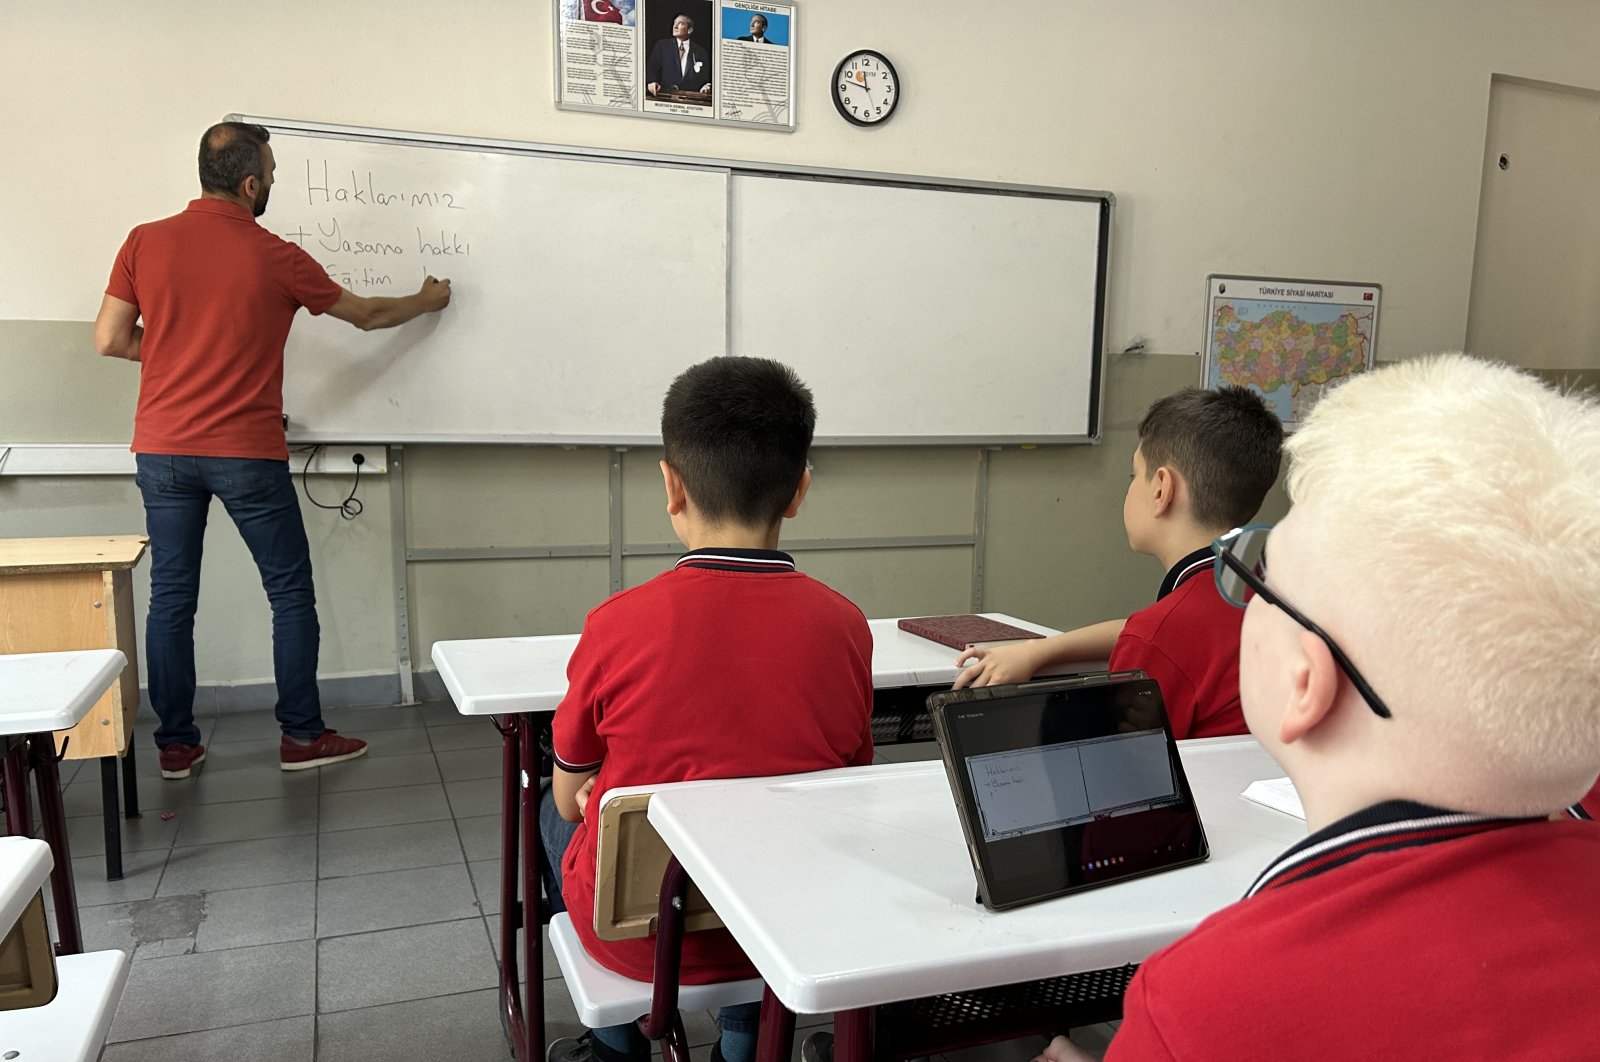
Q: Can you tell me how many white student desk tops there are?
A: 4